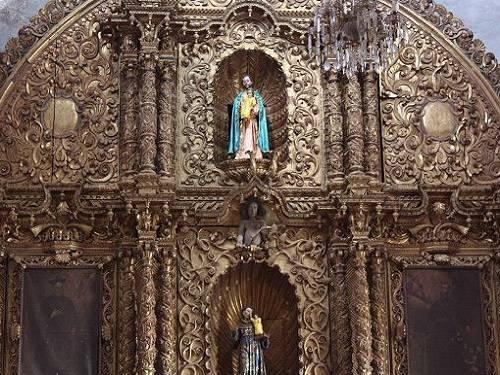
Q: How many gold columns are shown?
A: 12